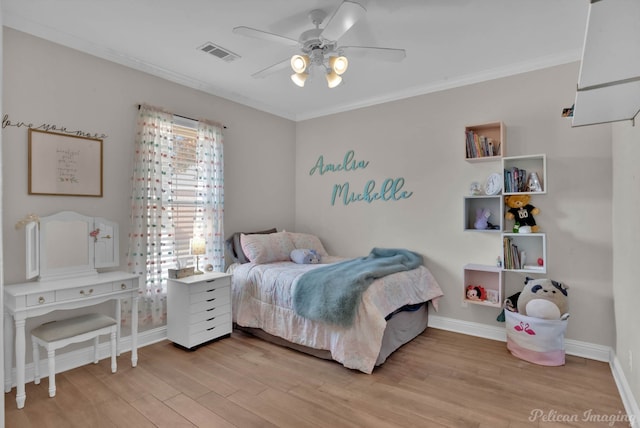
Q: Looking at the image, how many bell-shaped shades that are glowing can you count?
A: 4